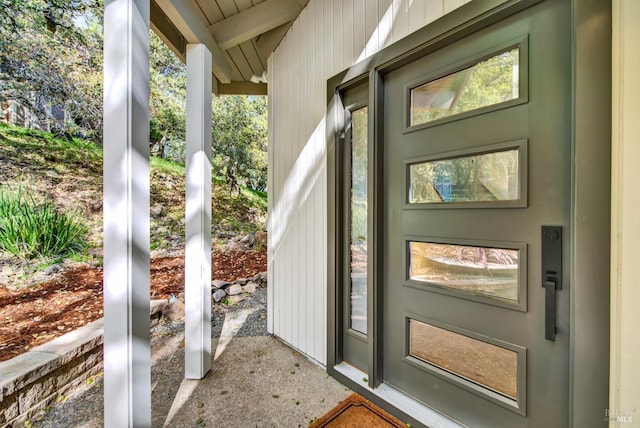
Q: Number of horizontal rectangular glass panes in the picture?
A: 4